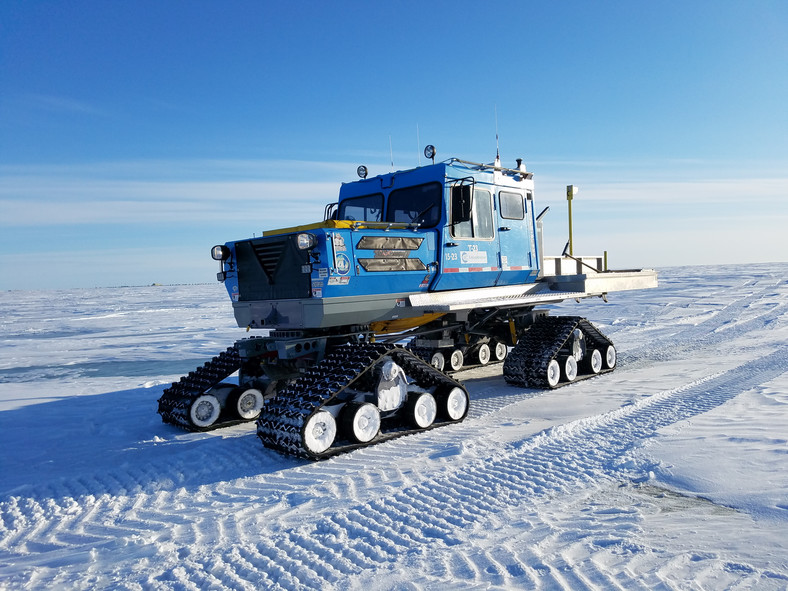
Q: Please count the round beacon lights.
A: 2